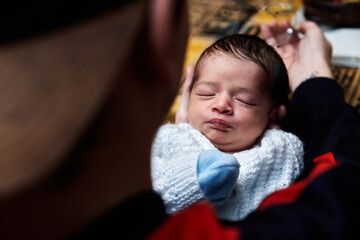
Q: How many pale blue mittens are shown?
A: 1